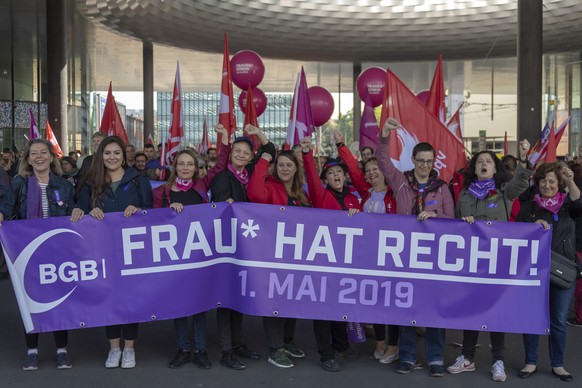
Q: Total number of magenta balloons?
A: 5